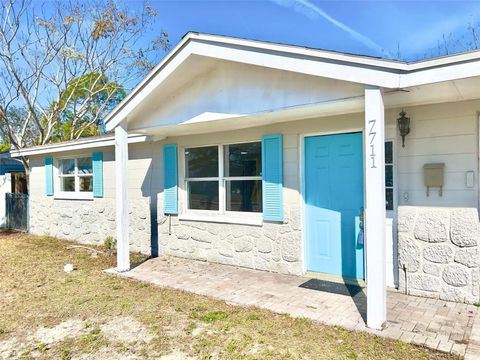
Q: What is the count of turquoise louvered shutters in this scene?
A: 4